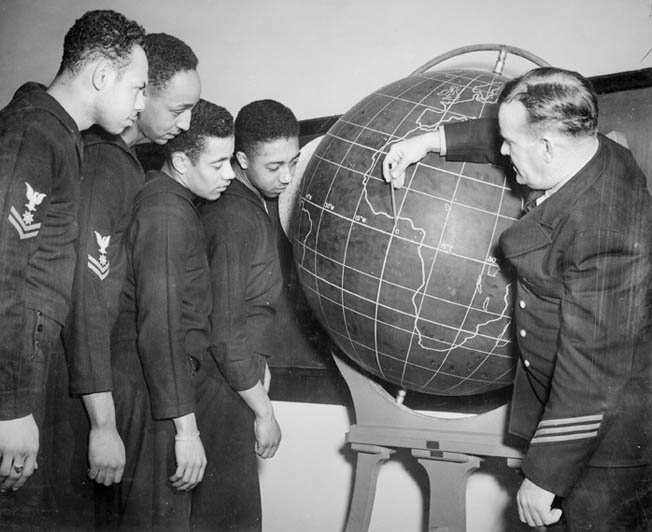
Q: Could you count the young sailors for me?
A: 4